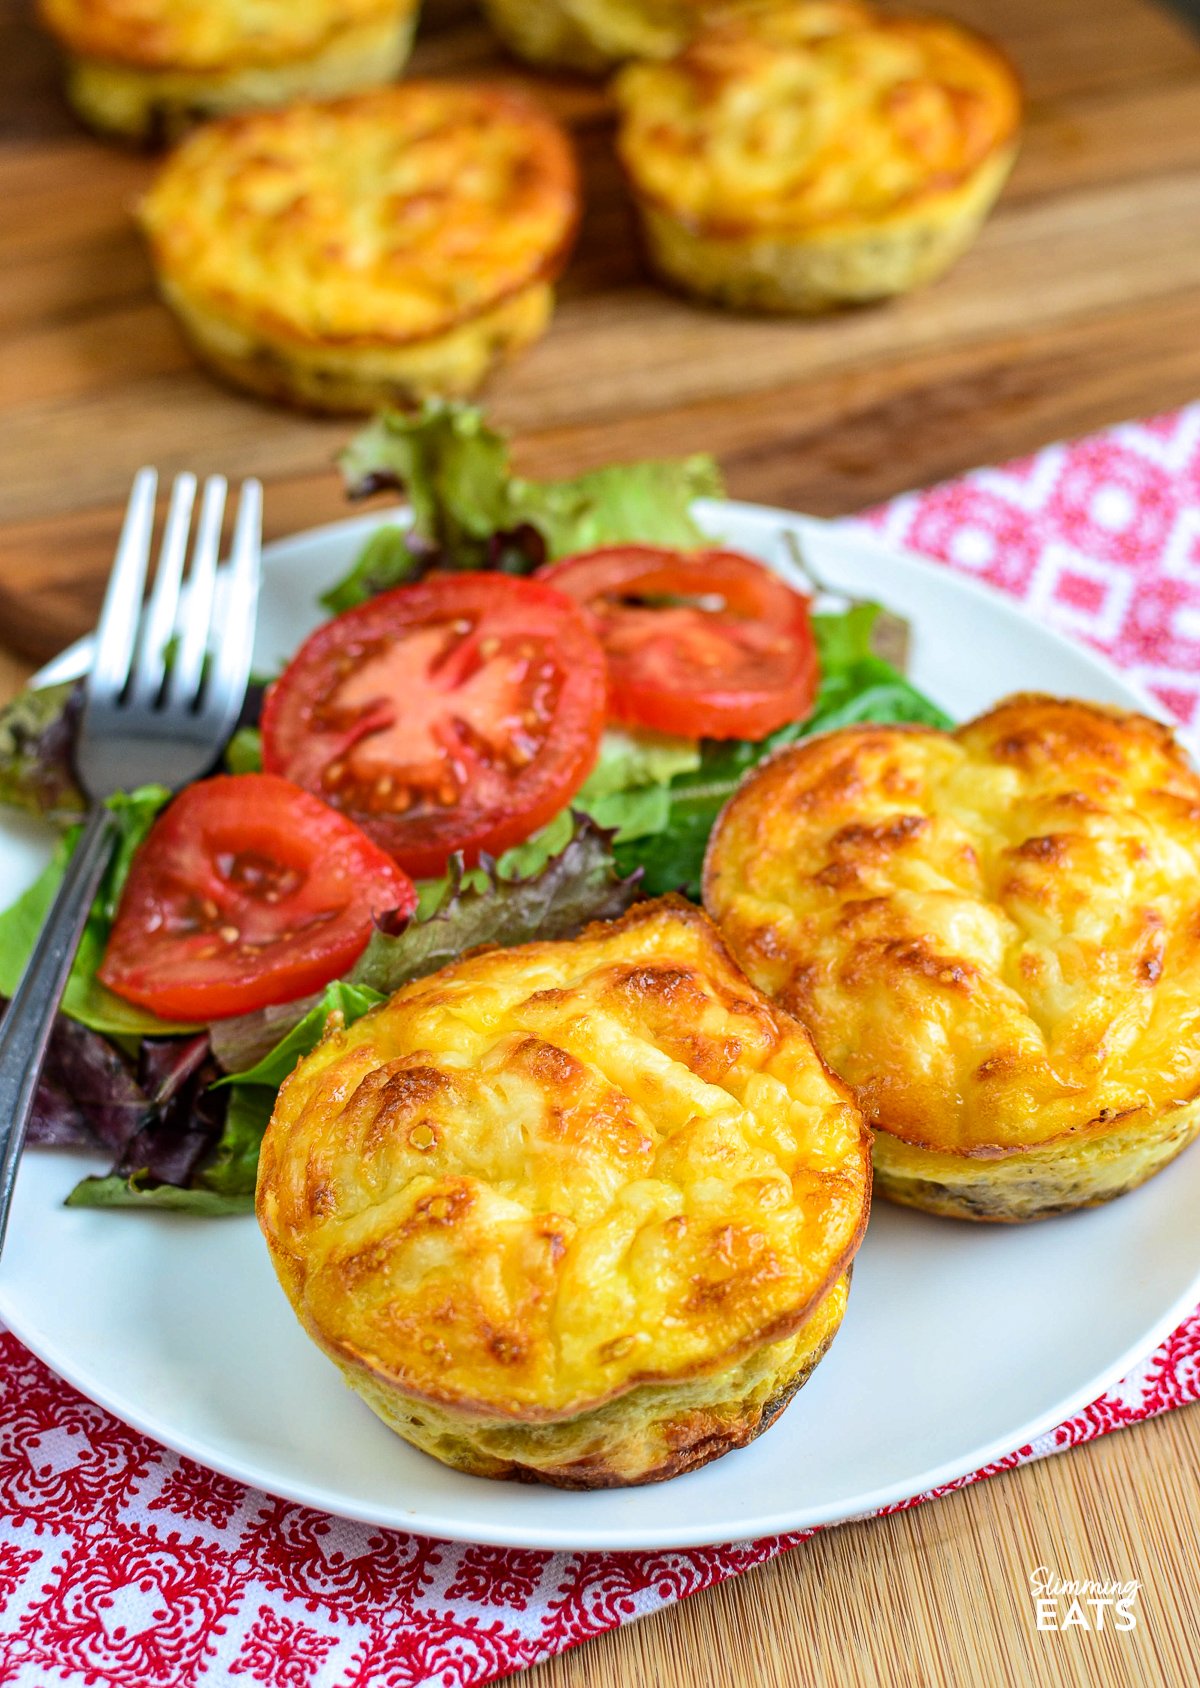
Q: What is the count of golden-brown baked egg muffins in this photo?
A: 6